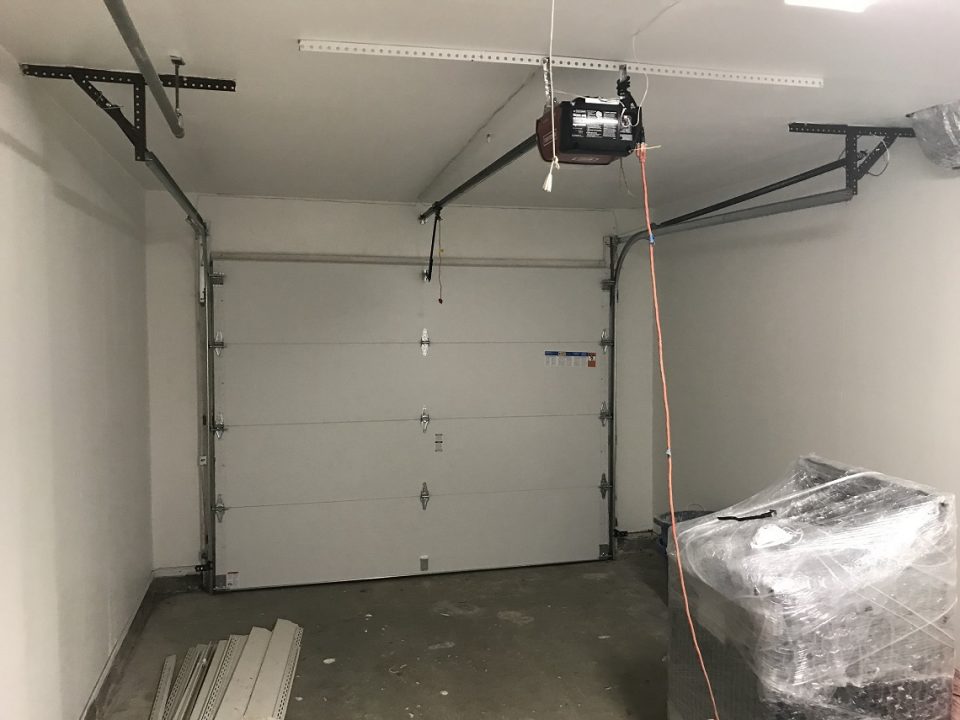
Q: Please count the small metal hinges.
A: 9